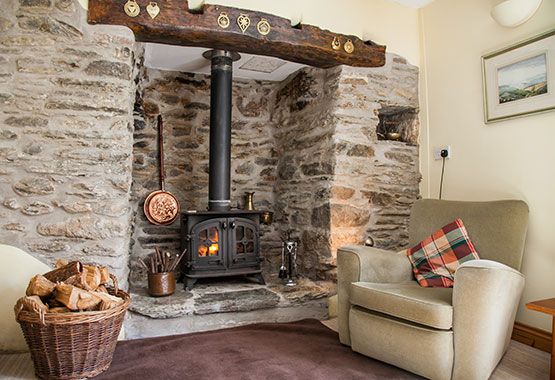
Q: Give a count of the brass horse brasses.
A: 7